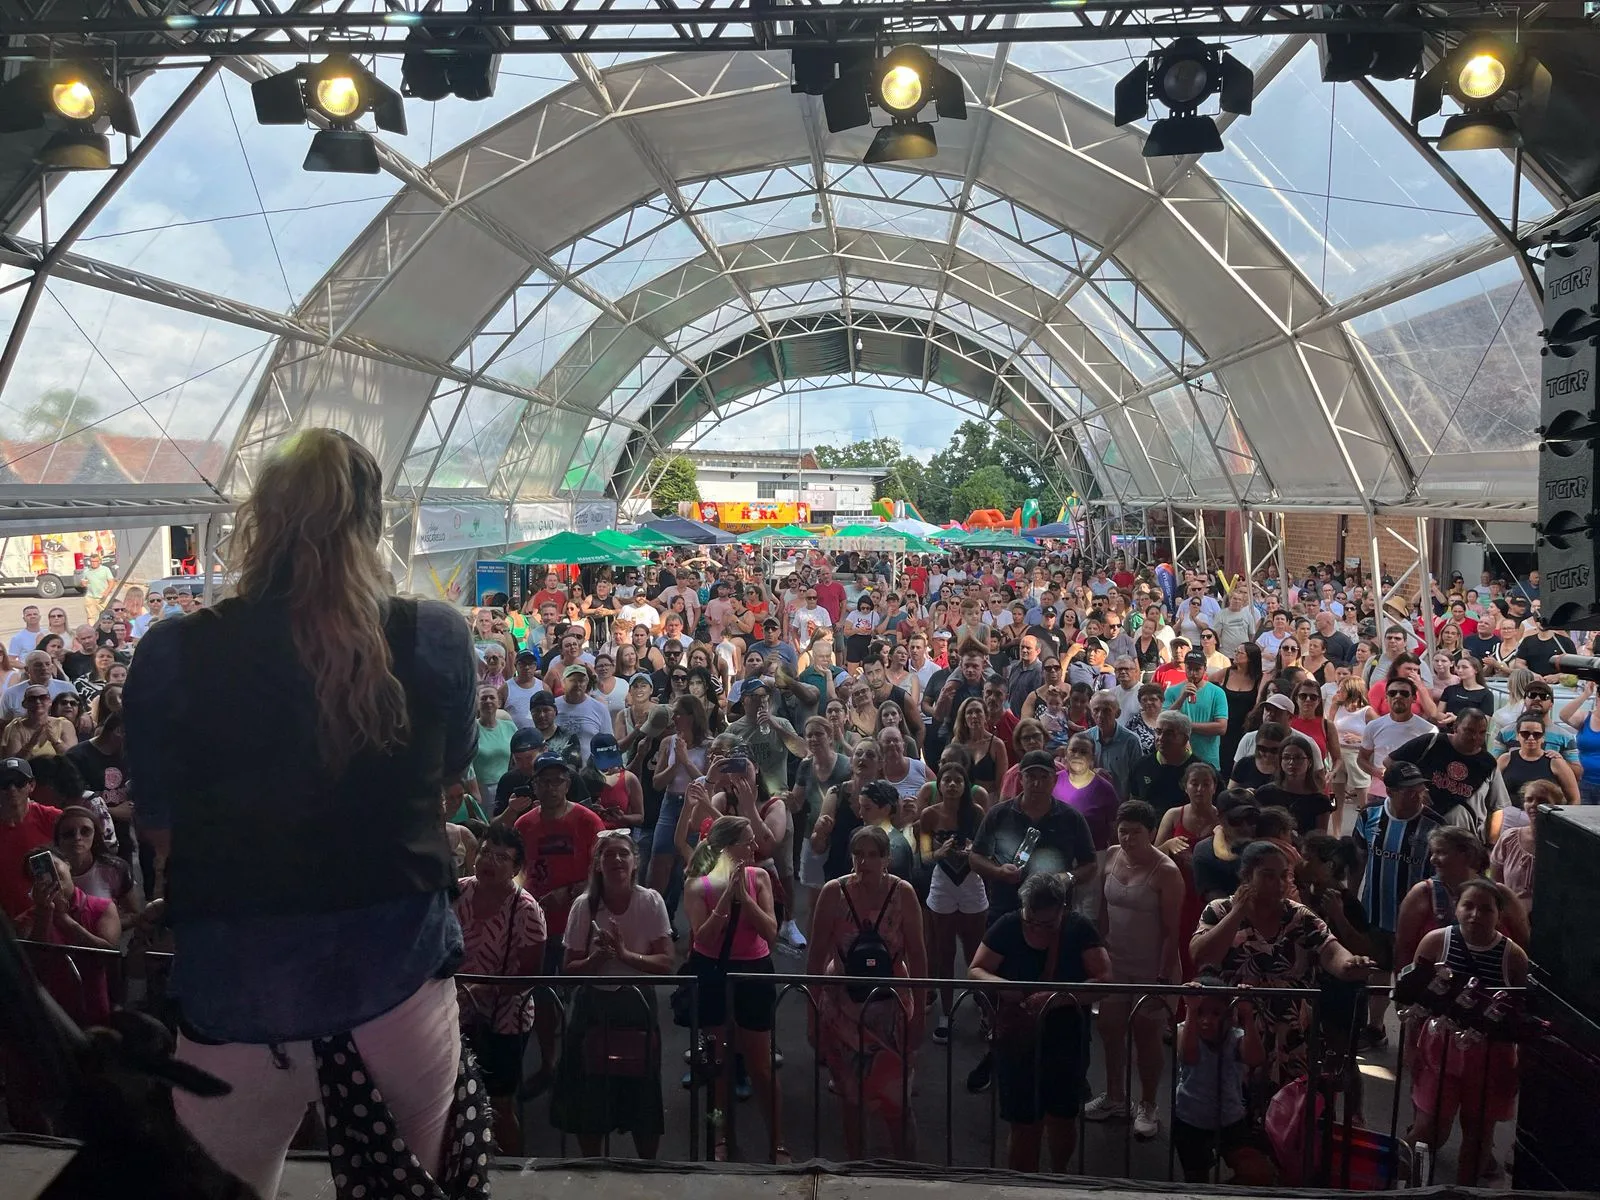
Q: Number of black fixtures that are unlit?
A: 1